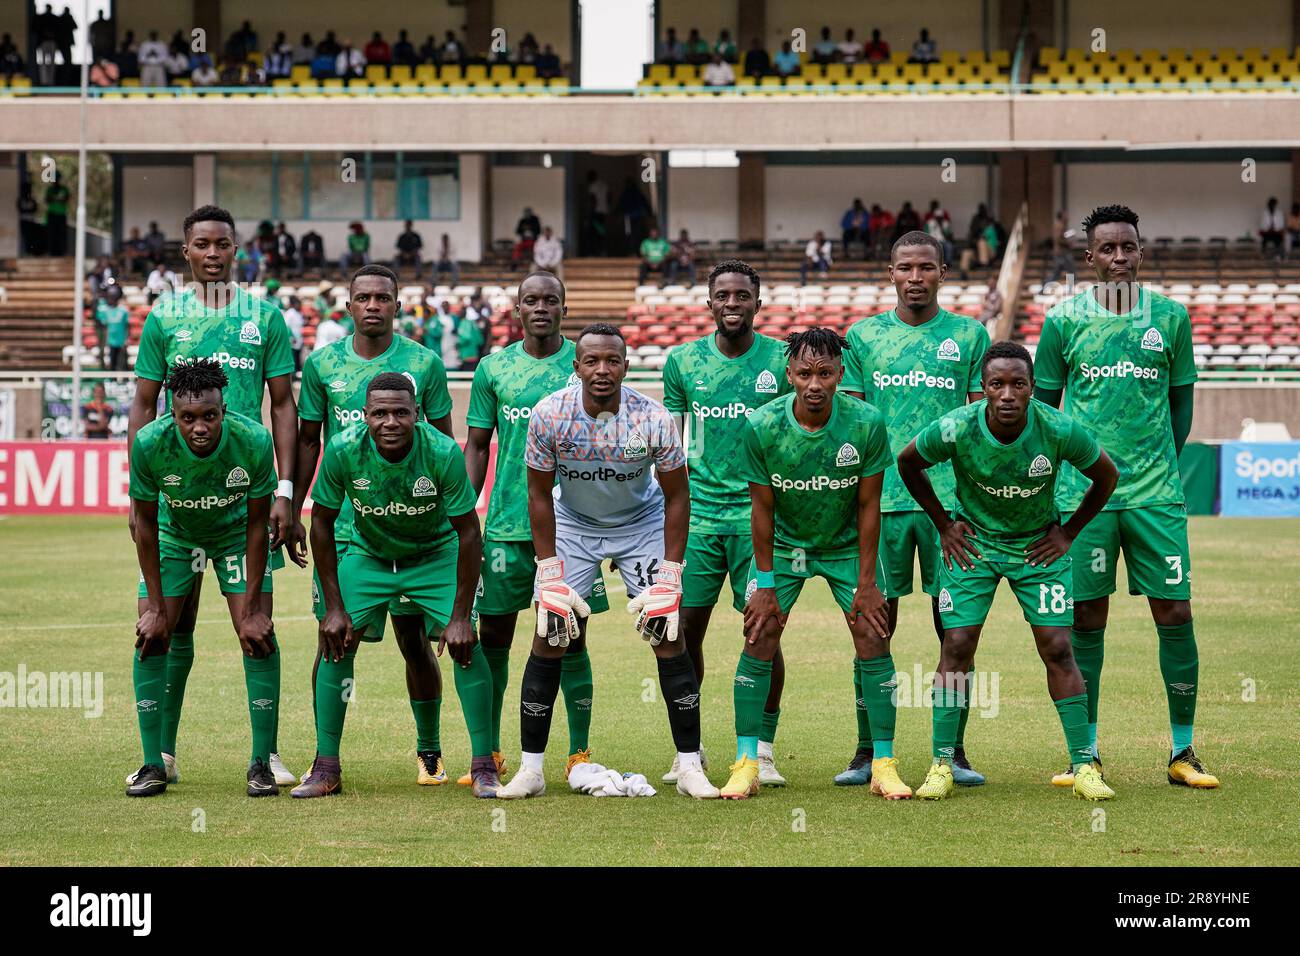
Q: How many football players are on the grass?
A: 11